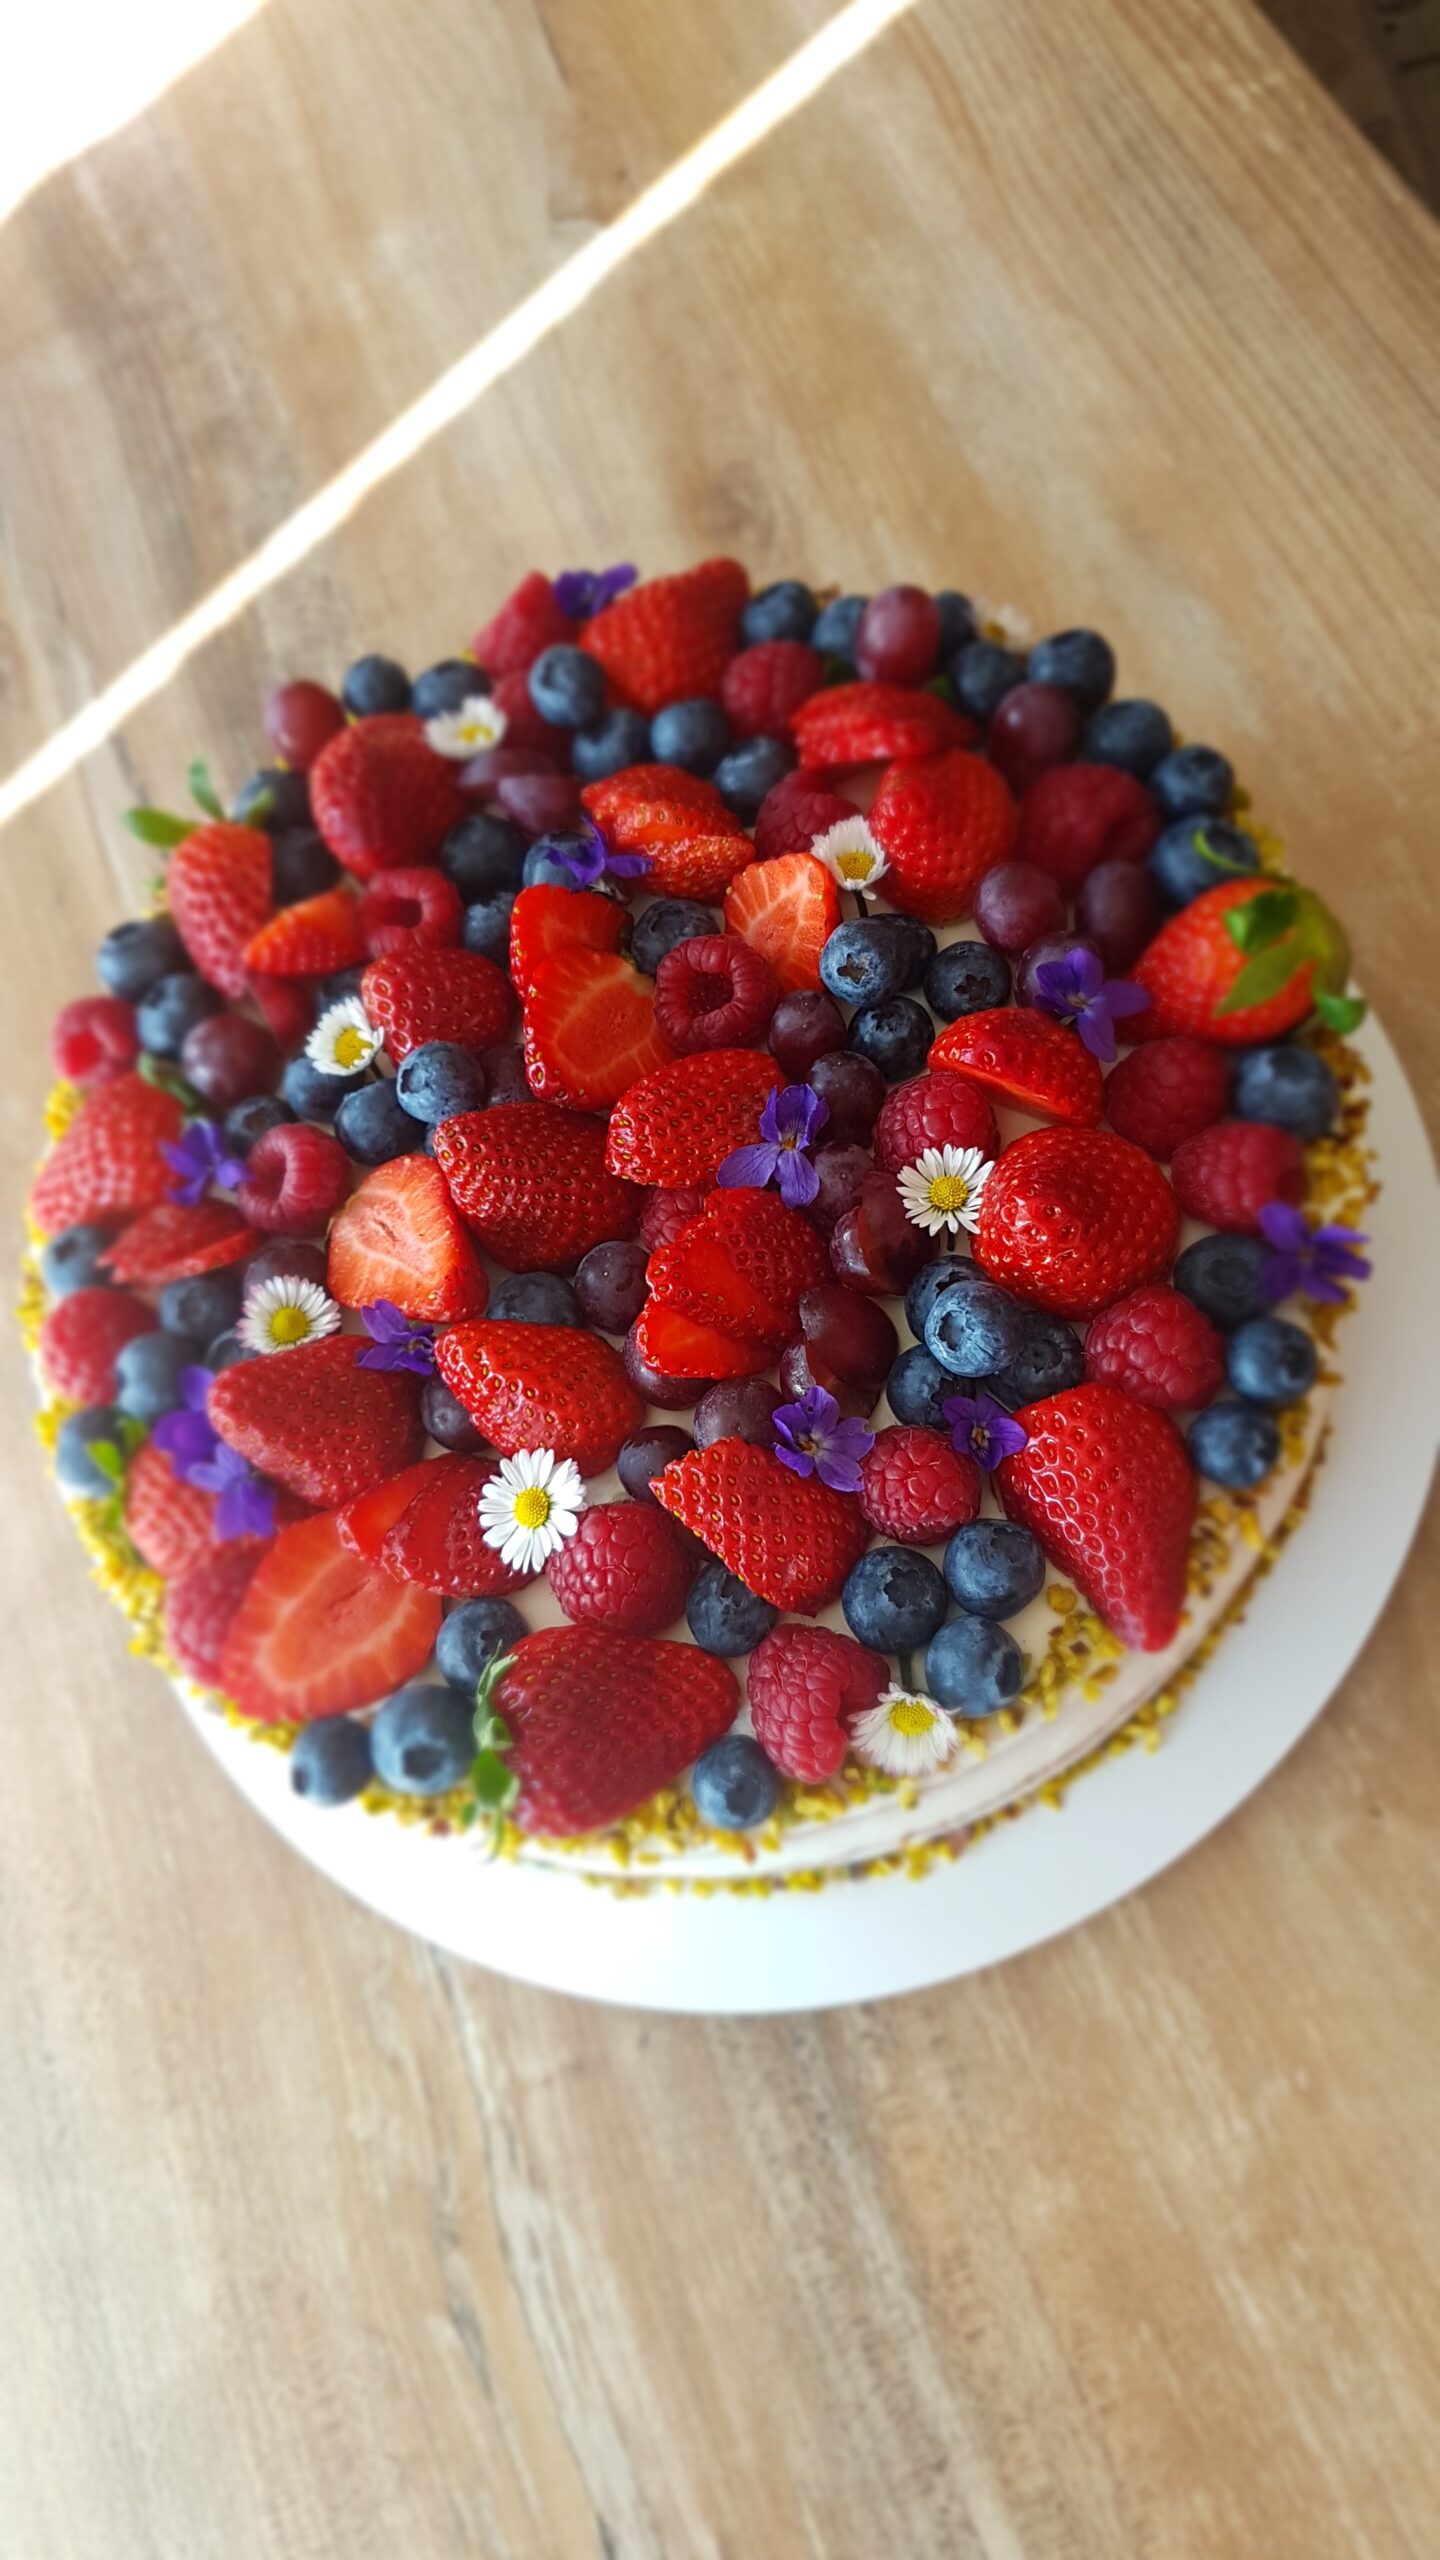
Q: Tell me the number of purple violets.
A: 11